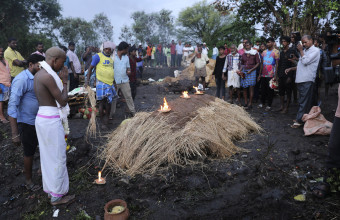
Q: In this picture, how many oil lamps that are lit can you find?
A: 4